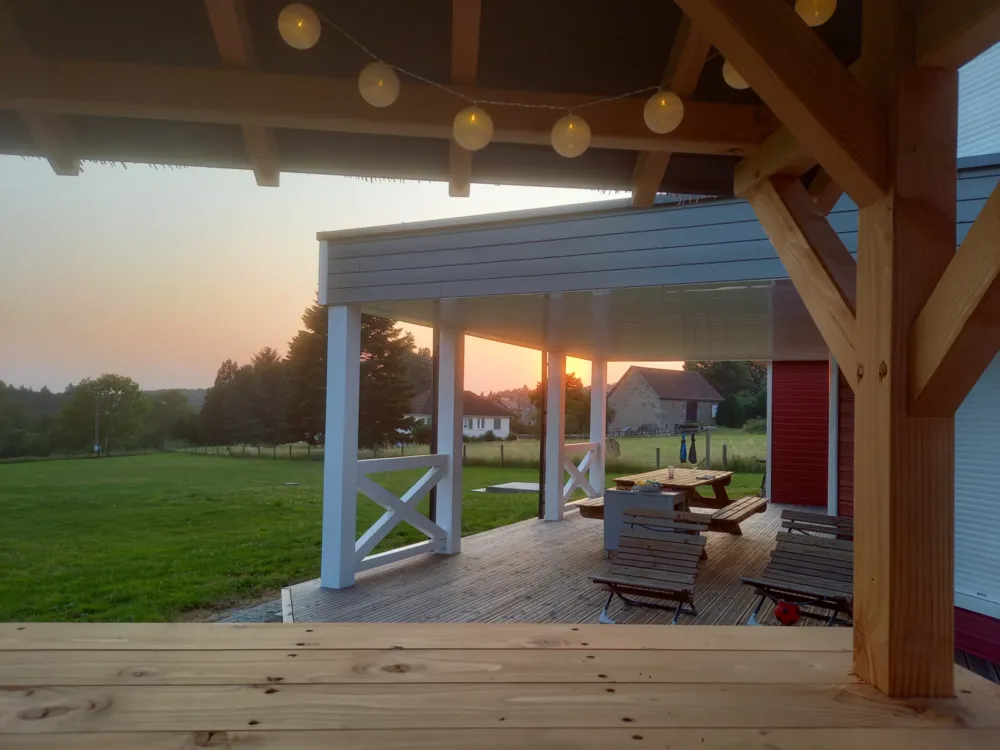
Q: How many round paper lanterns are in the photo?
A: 7